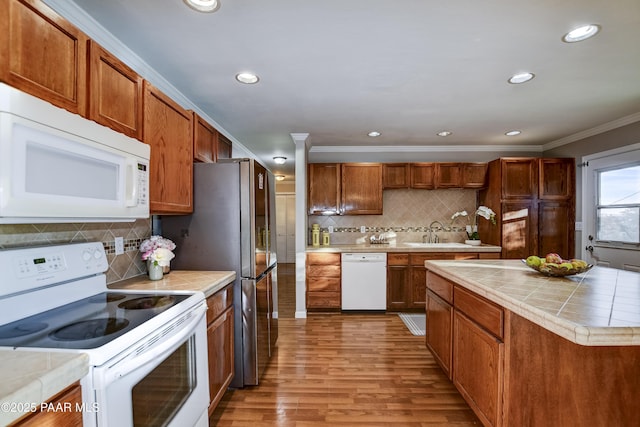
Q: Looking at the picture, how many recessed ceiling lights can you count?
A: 7